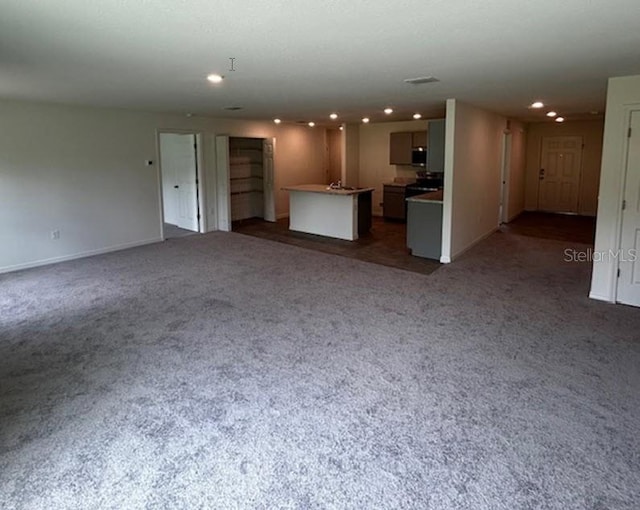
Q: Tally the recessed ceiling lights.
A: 11